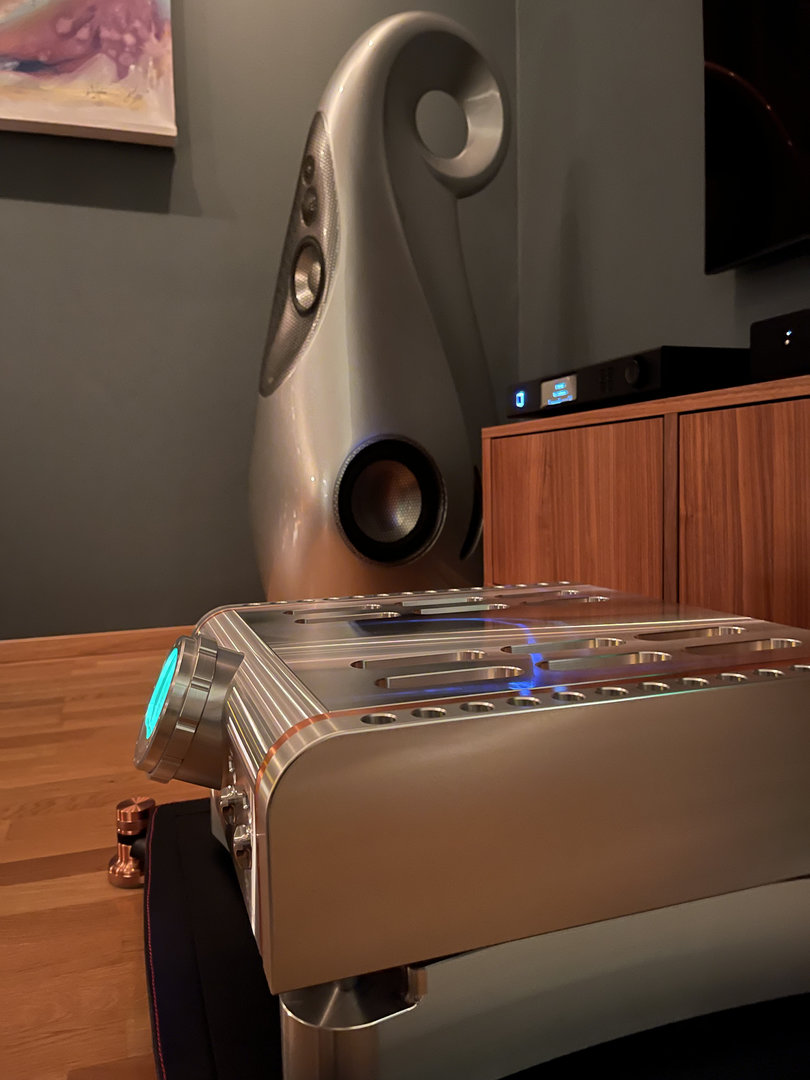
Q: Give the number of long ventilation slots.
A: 12